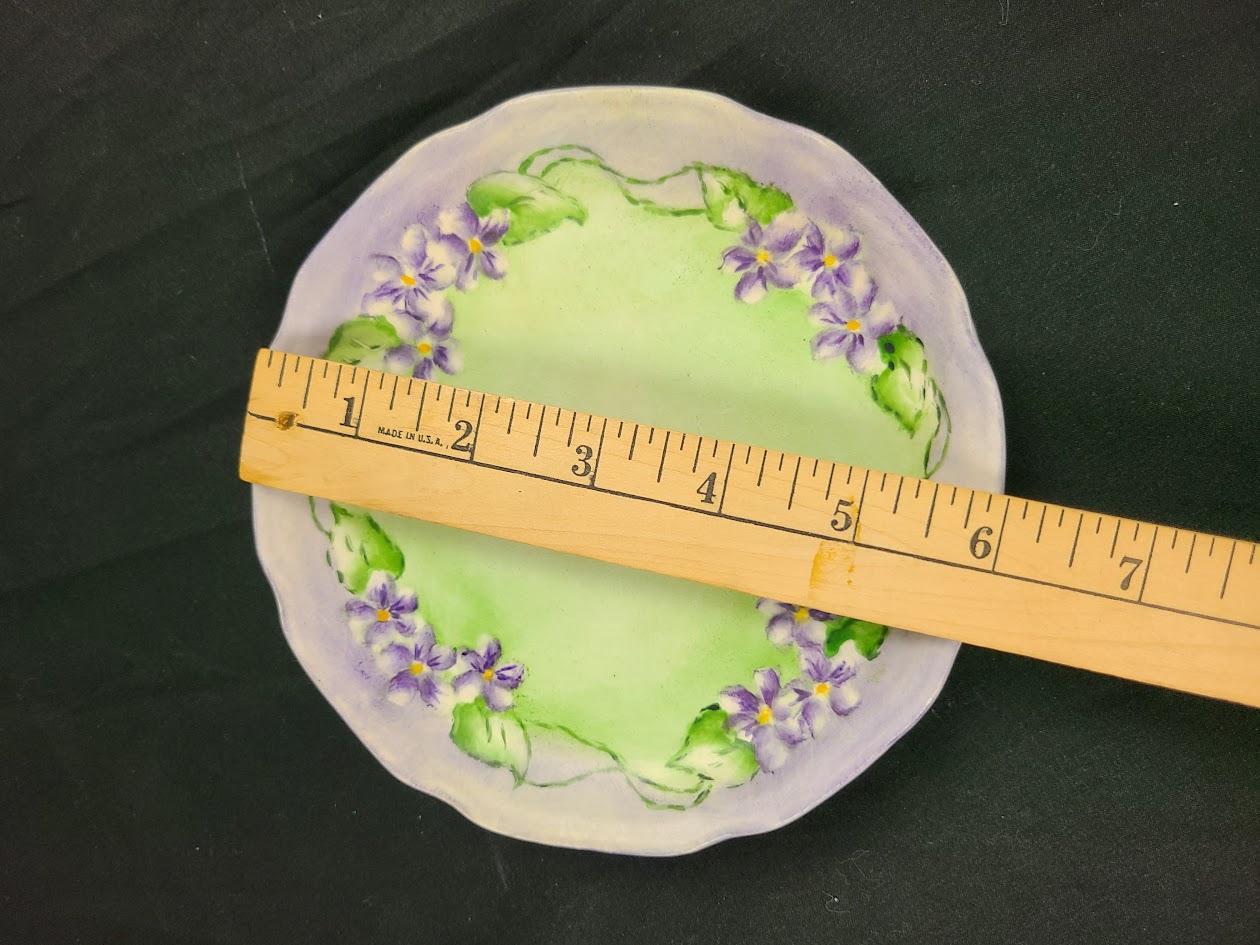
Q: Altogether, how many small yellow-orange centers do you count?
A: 12